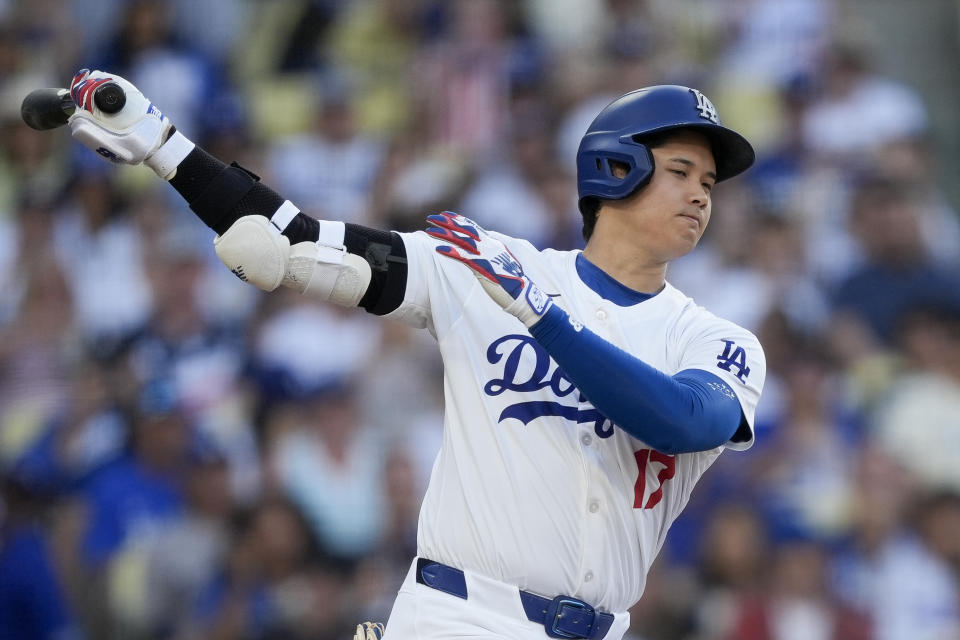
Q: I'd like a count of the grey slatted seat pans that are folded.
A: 0